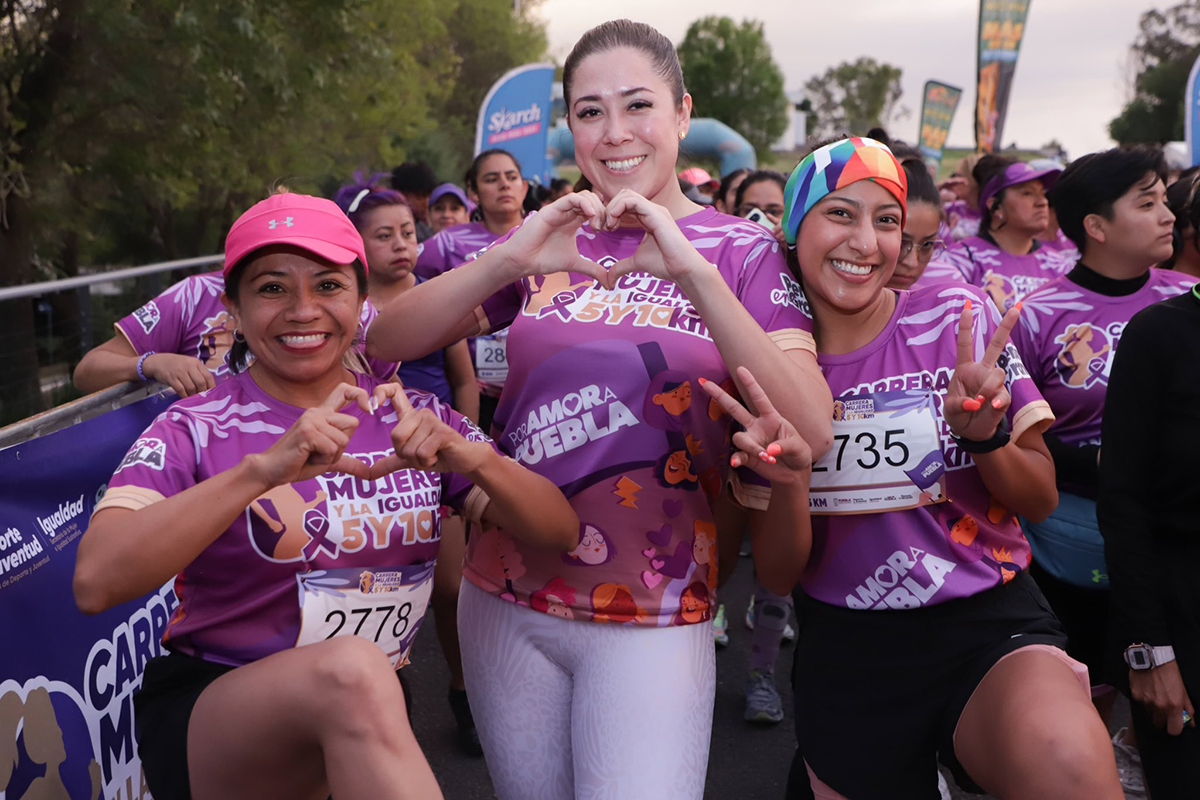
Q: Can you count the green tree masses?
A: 4